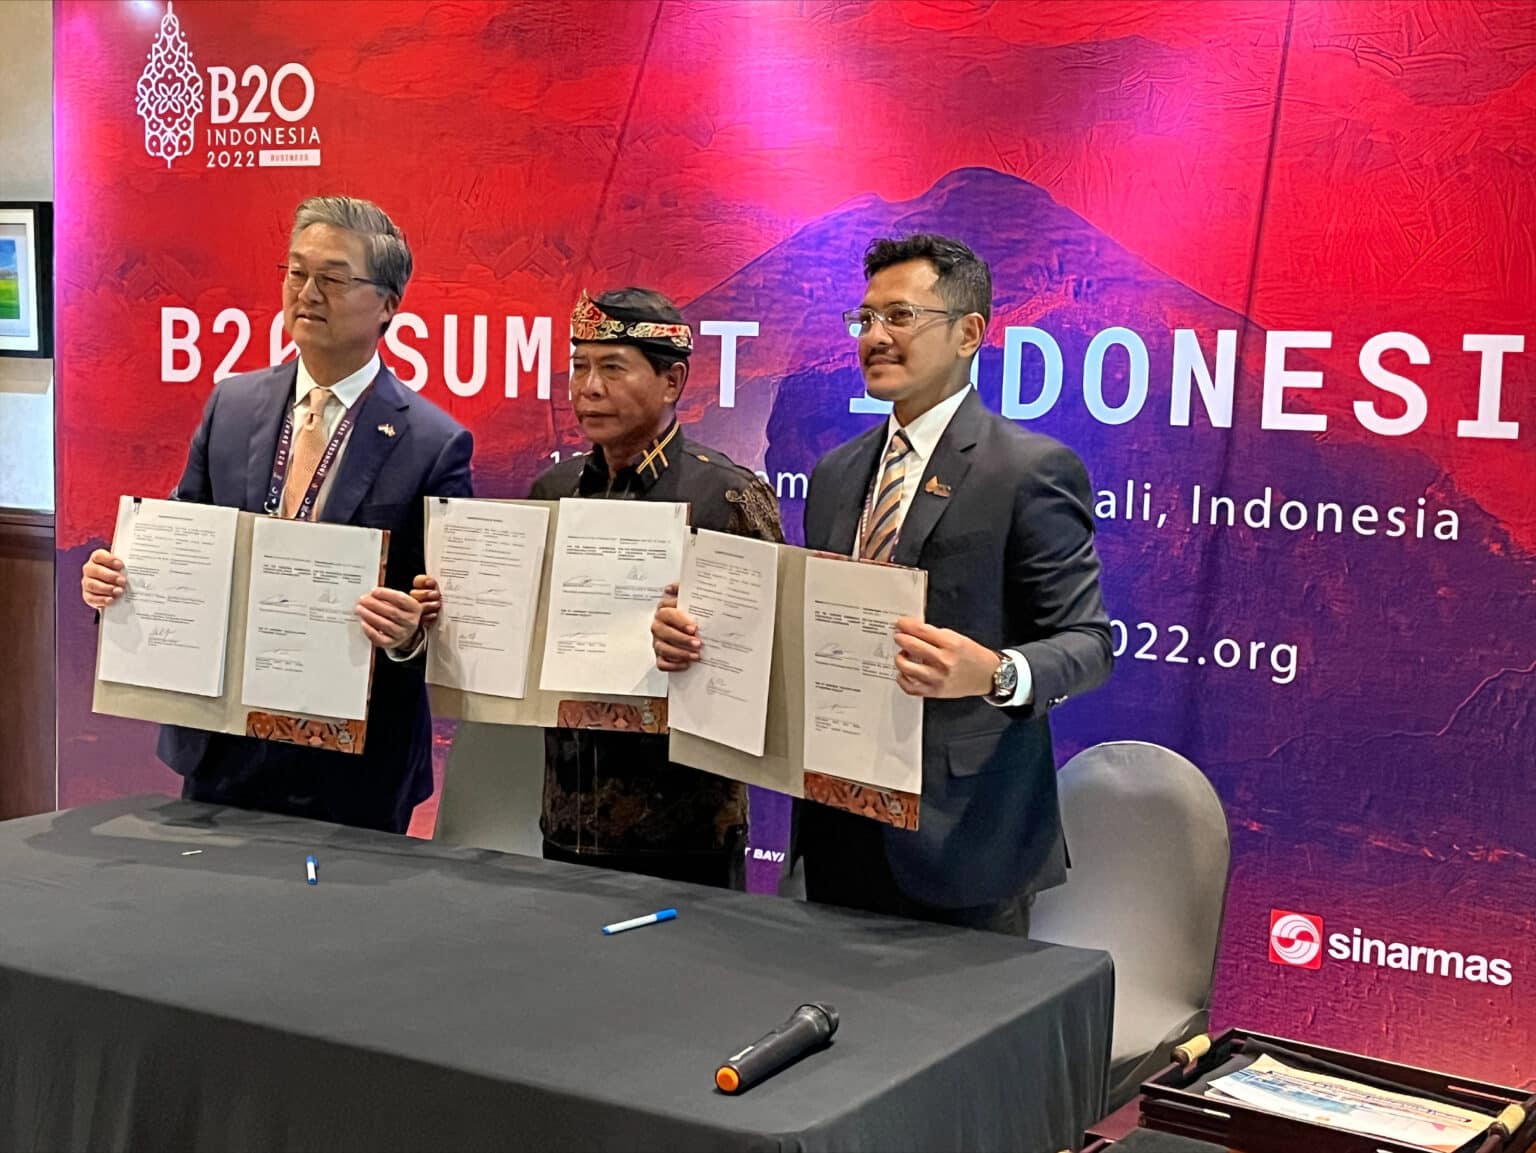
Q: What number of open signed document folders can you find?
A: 3